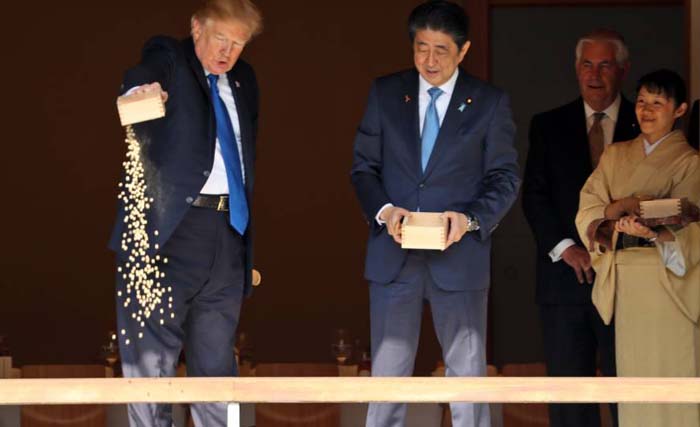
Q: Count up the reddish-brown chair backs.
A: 3